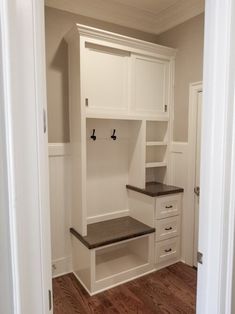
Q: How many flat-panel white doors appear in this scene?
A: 2